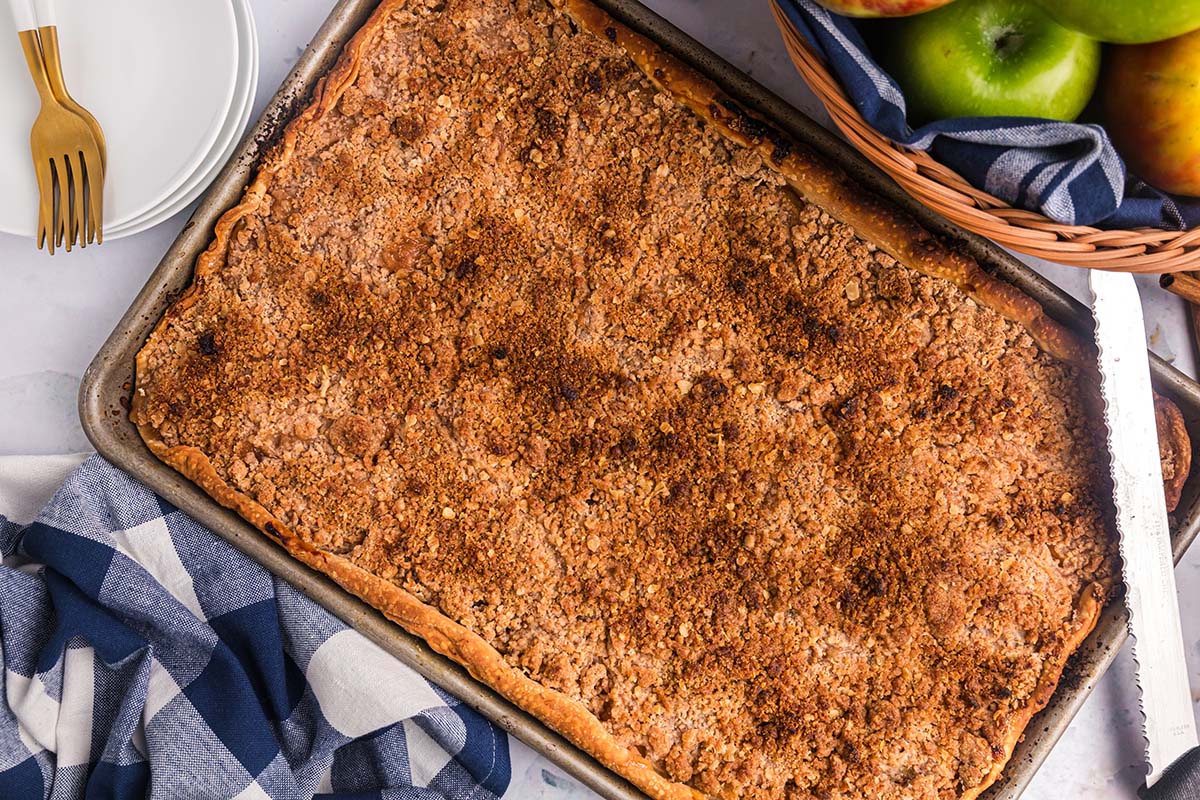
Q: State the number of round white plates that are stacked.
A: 3